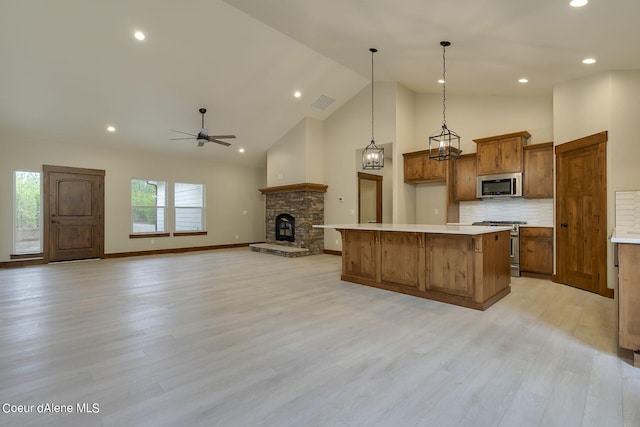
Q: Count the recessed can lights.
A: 8